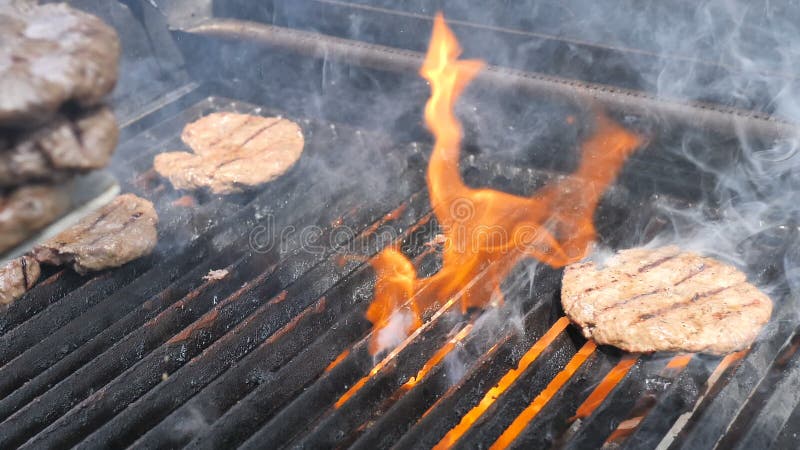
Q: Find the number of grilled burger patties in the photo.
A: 7